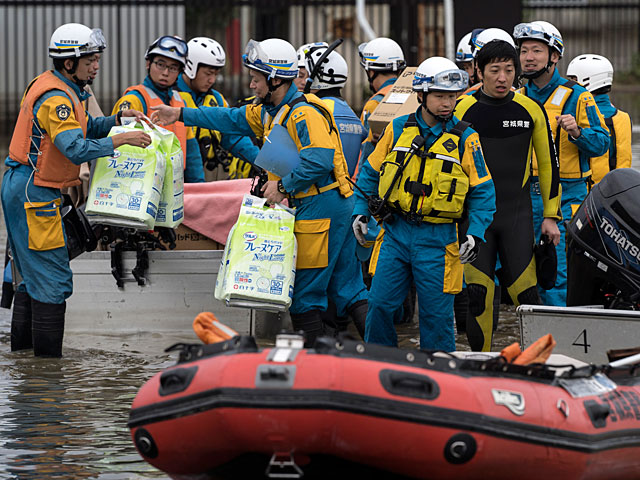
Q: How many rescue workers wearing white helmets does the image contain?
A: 12